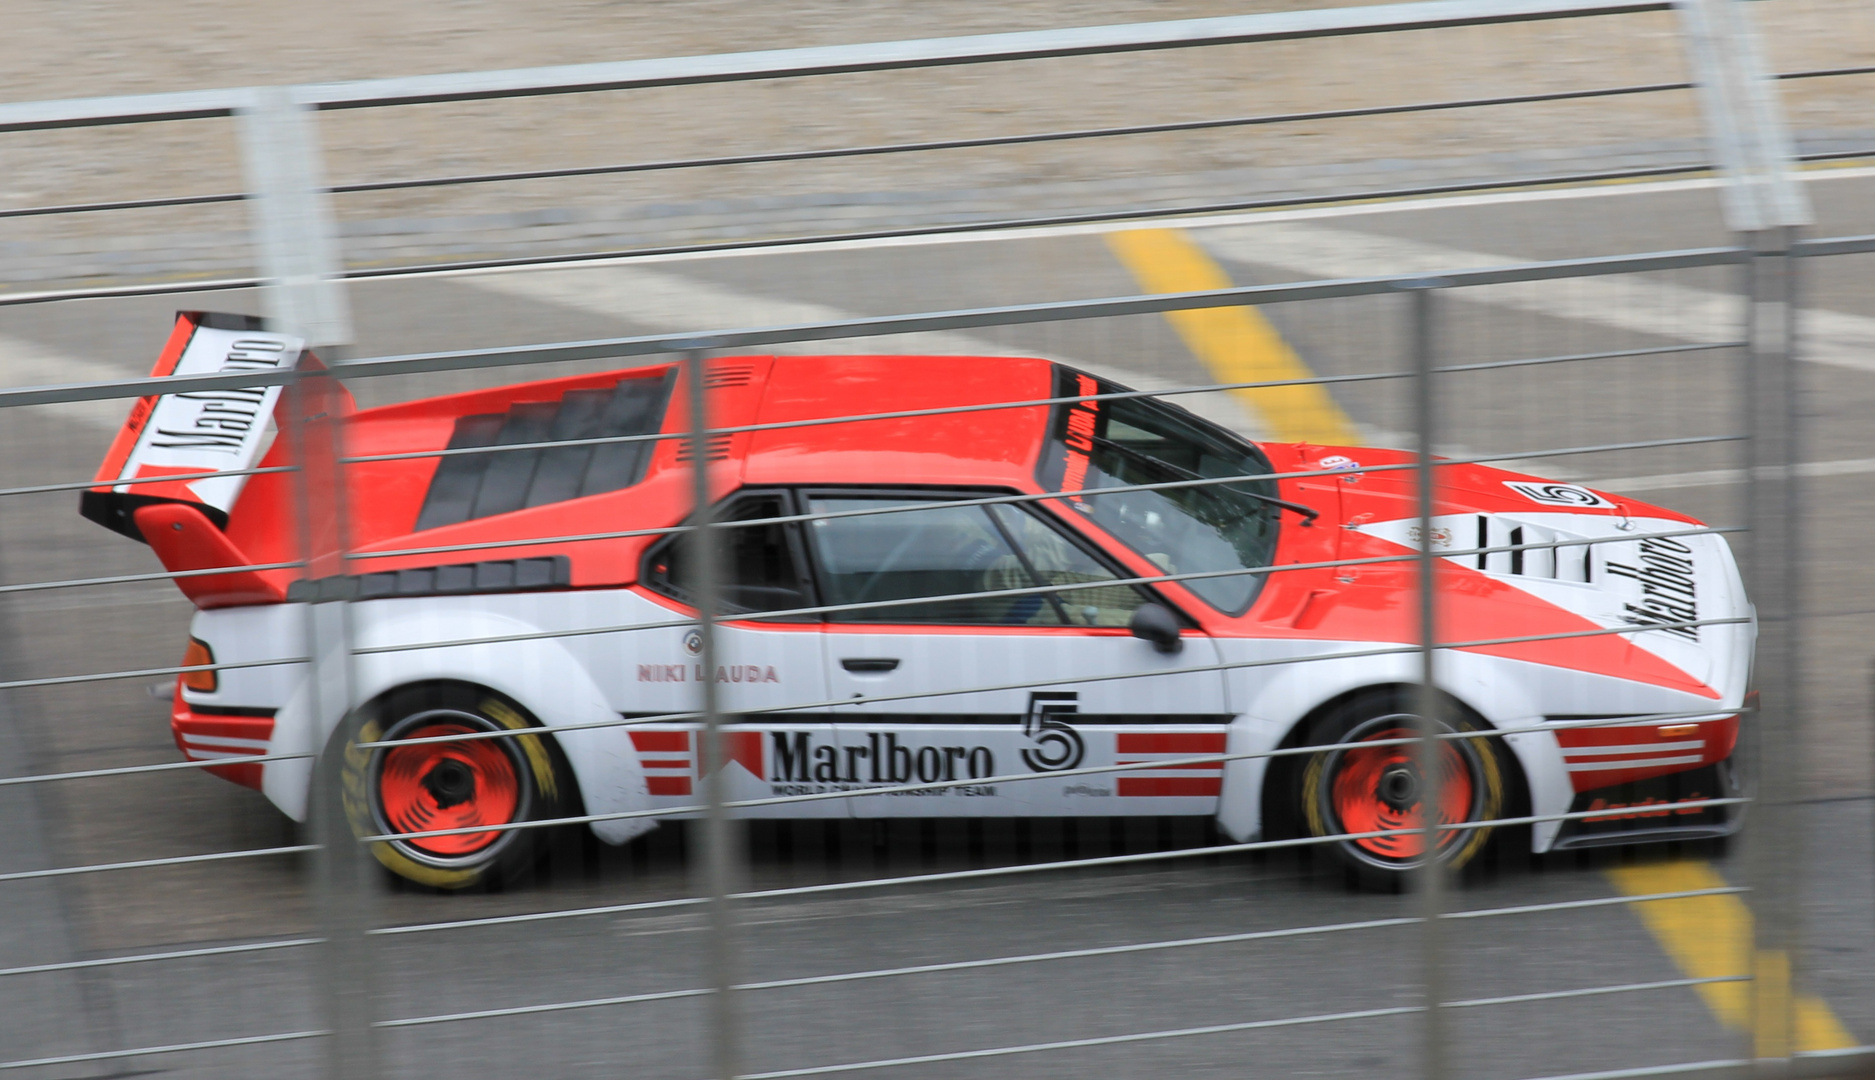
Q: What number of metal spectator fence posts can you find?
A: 4